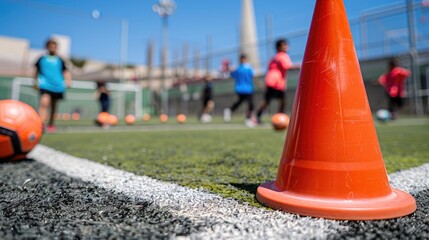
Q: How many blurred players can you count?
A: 6